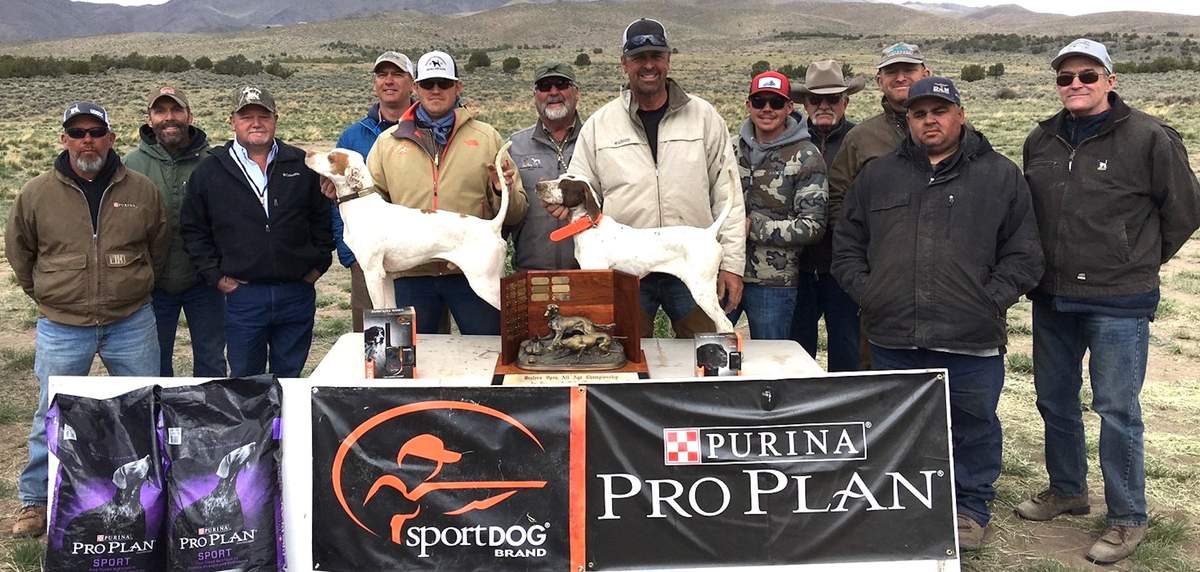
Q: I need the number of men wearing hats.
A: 12